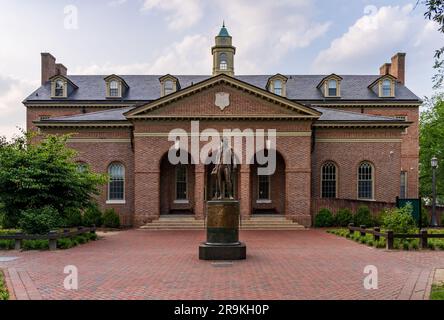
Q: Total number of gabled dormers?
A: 6